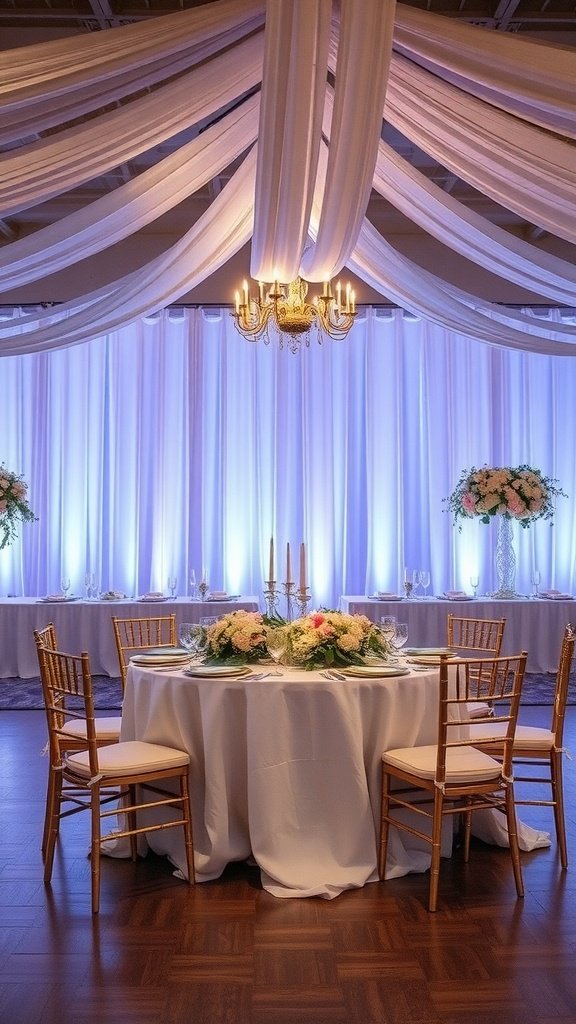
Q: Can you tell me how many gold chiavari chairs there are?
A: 6